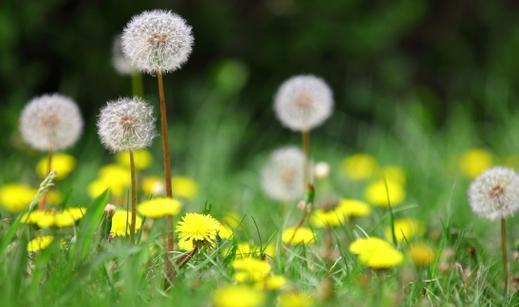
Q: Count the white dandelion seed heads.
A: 7